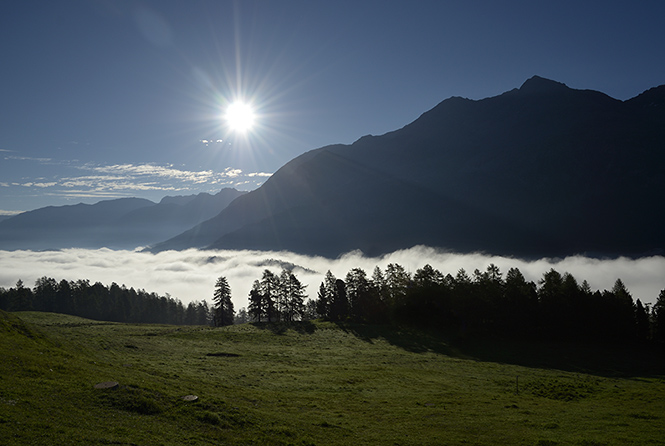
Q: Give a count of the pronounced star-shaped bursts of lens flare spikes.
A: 1